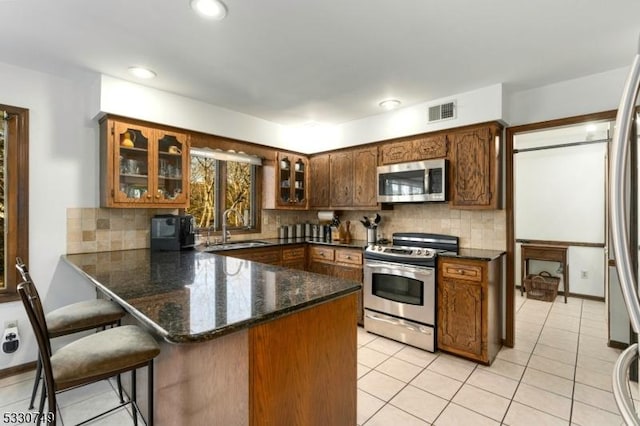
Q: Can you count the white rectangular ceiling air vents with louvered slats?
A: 1